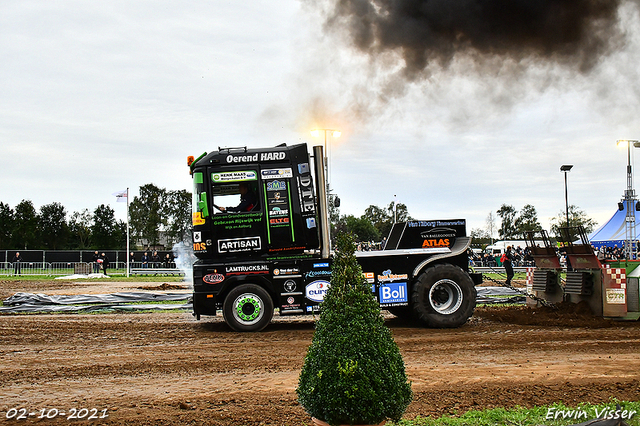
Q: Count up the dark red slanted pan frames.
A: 2